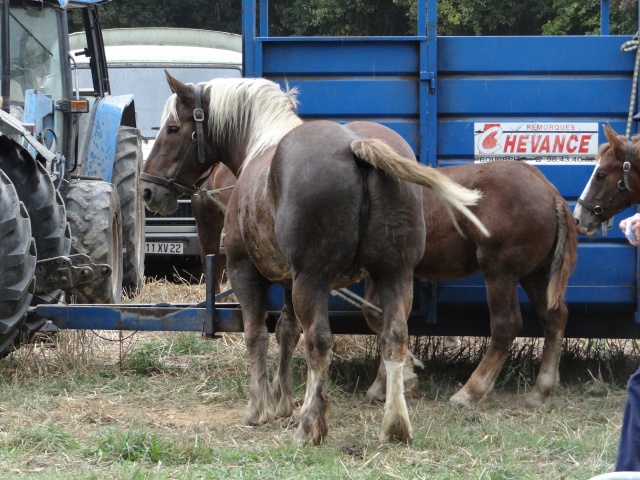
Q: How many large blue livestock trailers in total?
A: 1